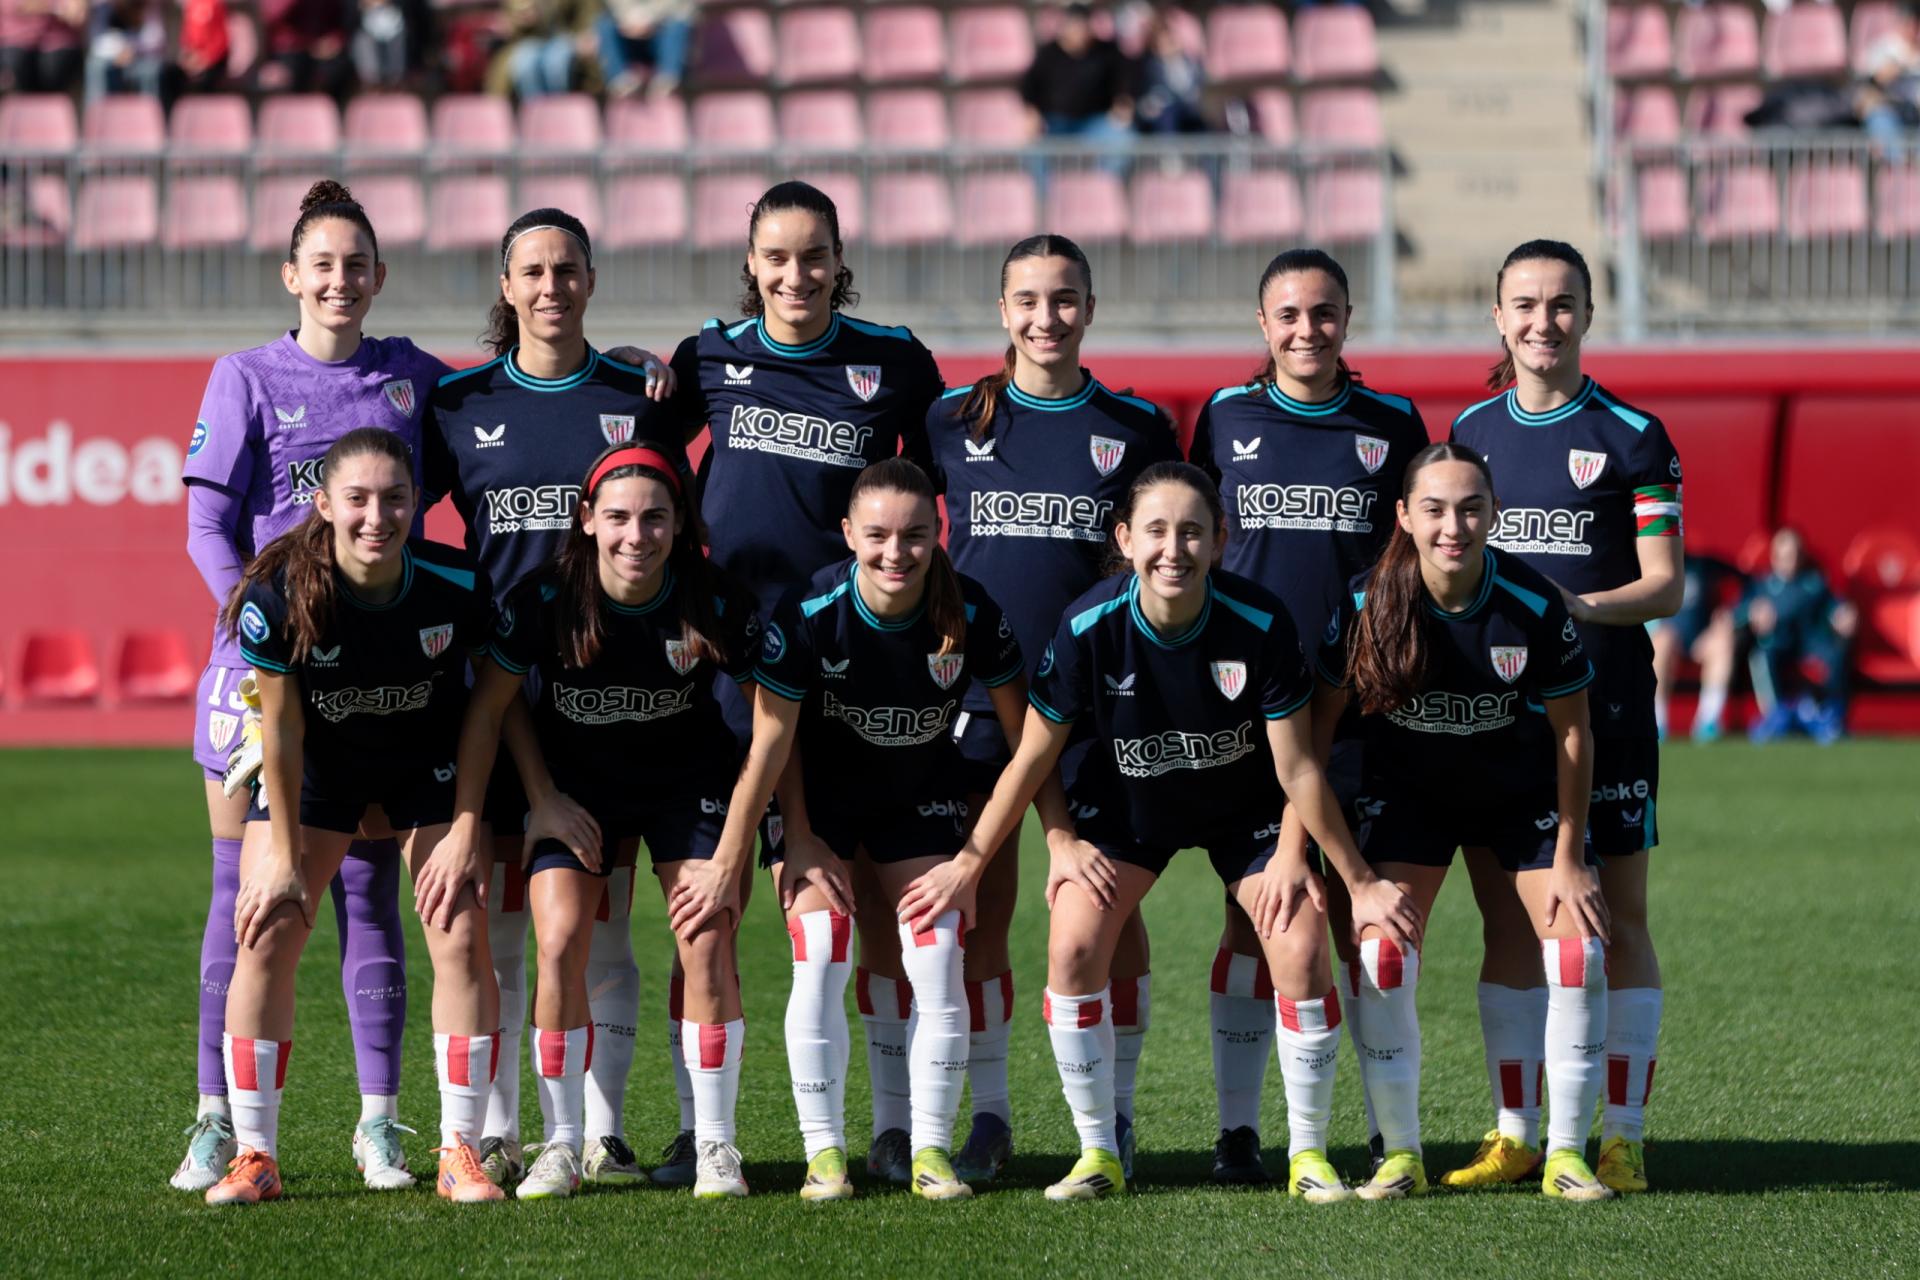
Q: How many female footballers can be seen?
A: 11